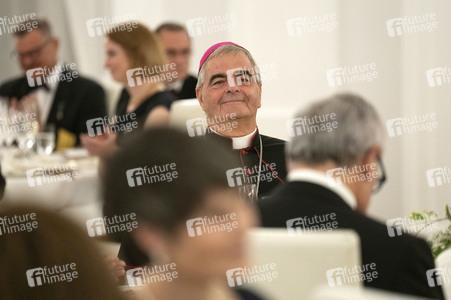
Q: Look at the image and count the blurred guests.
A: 6